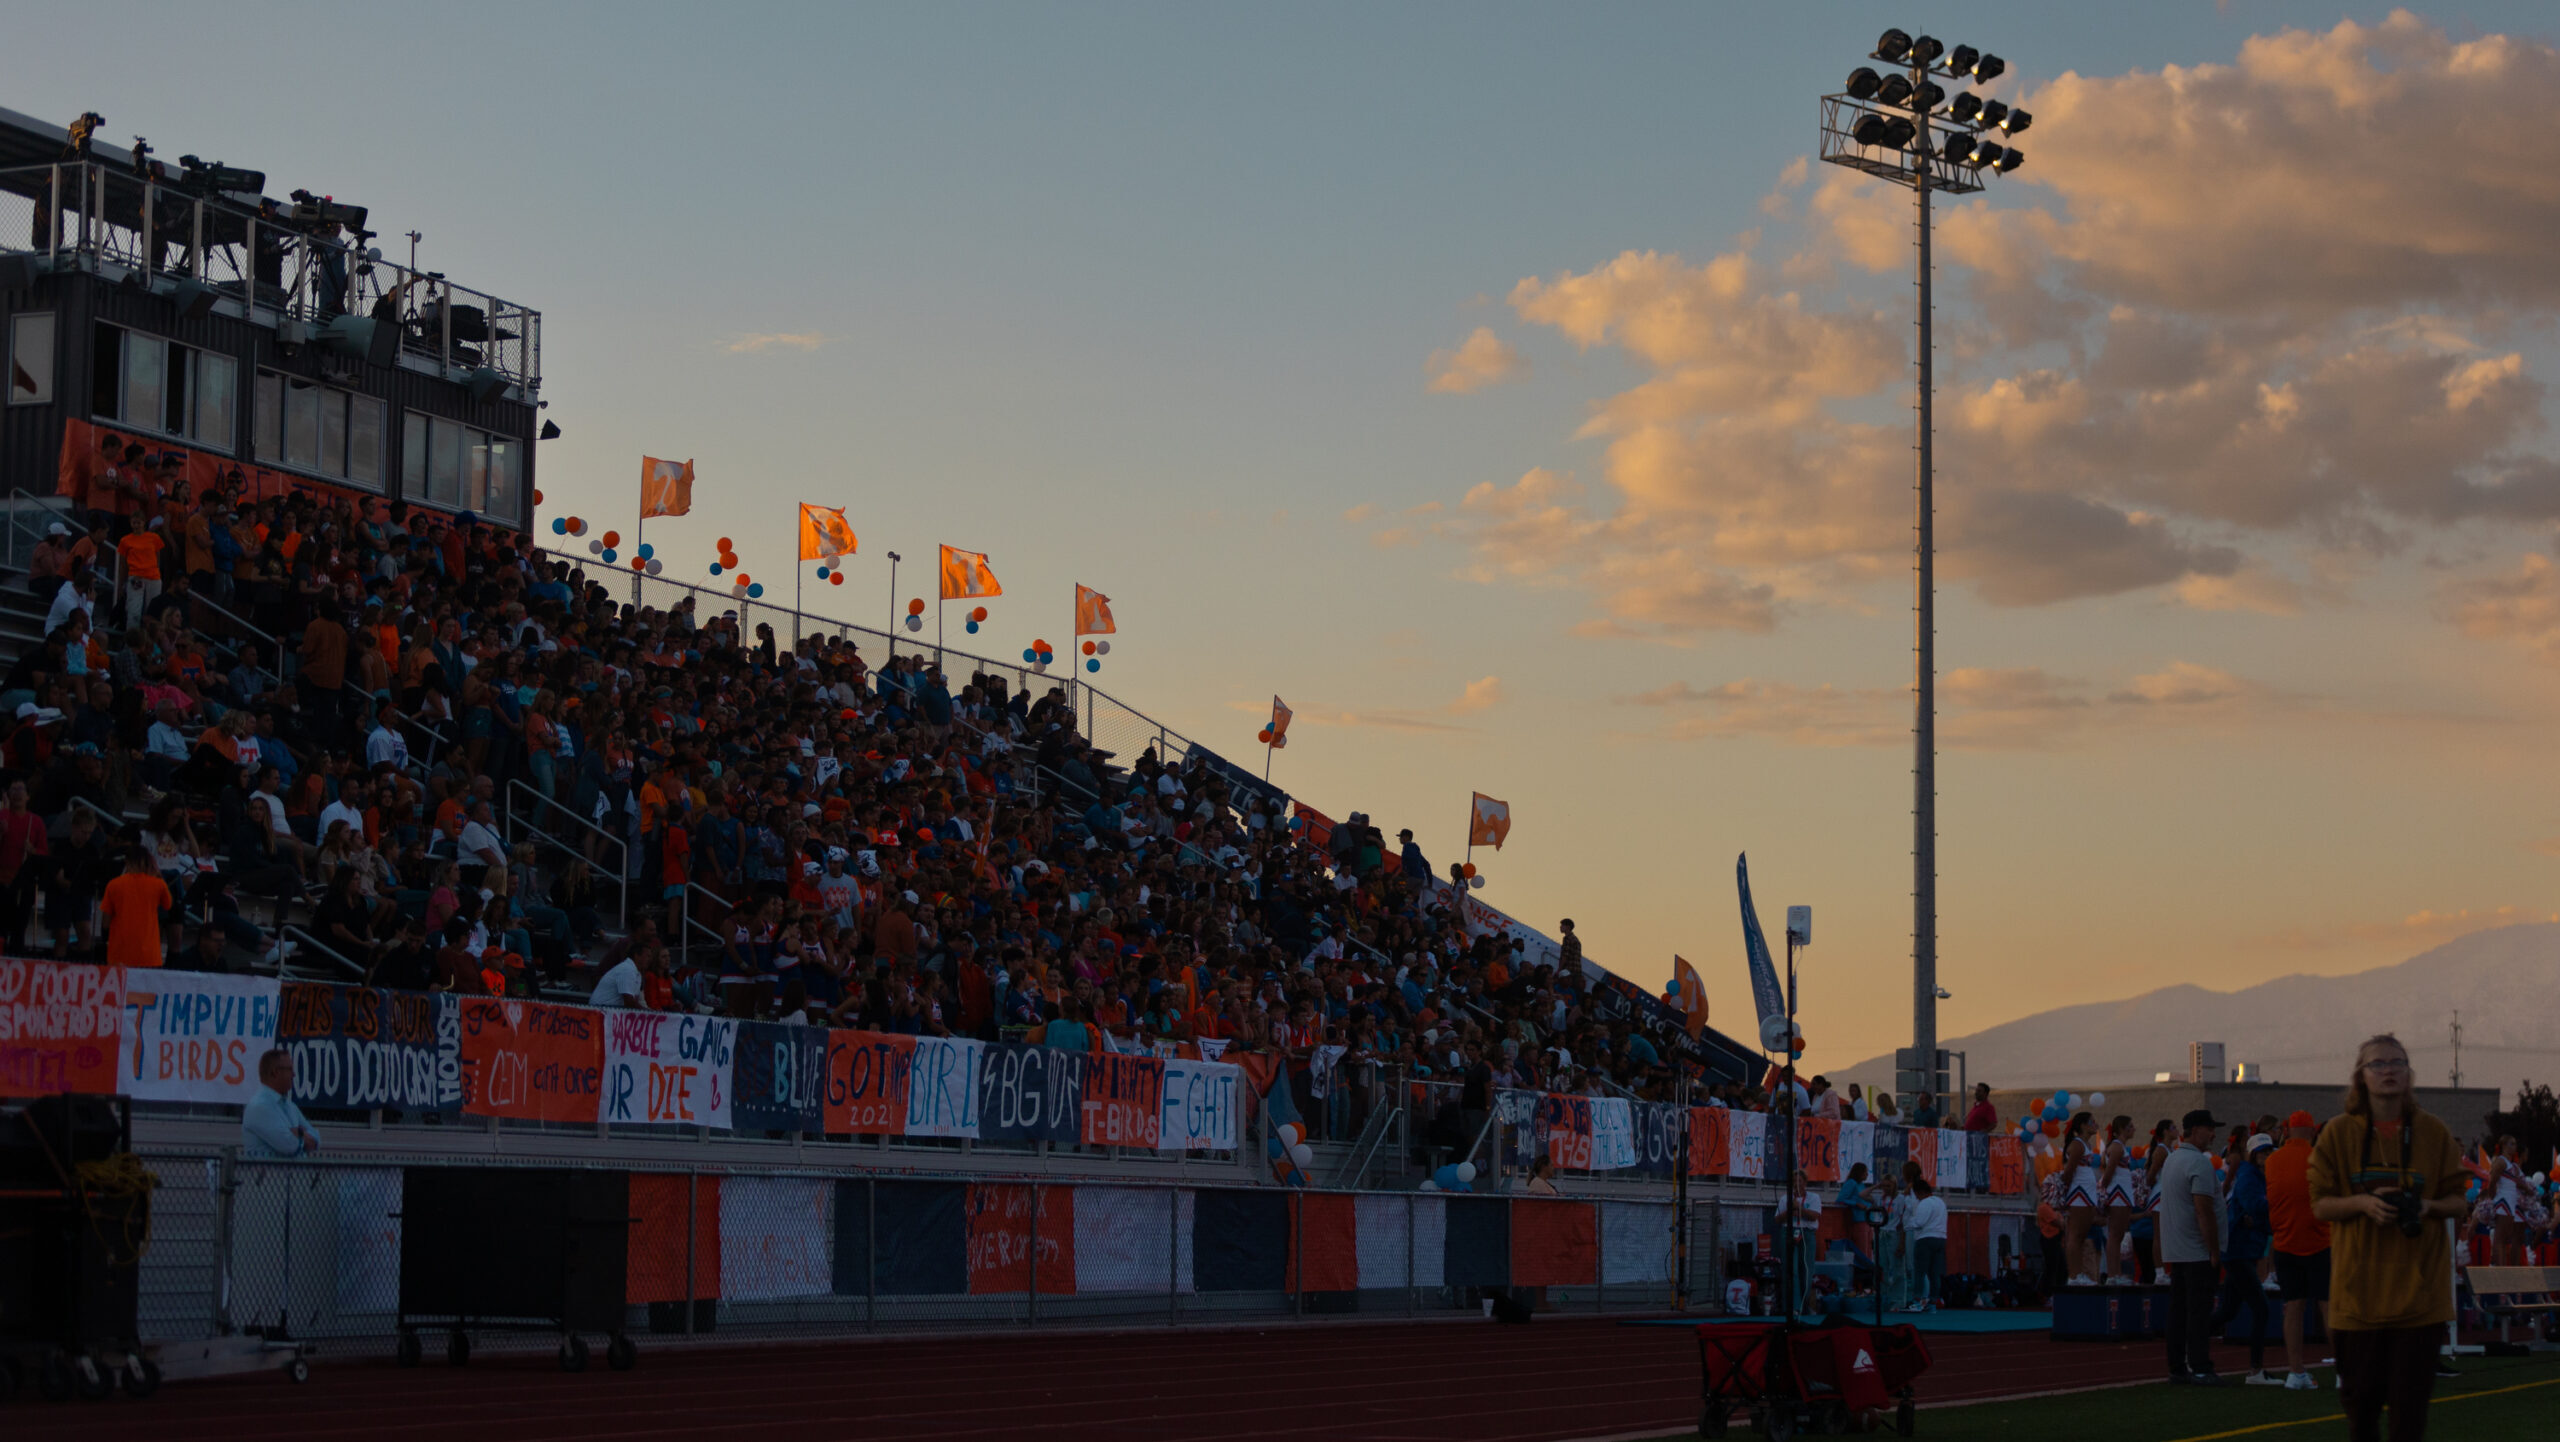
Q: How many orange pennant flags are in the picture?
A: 7